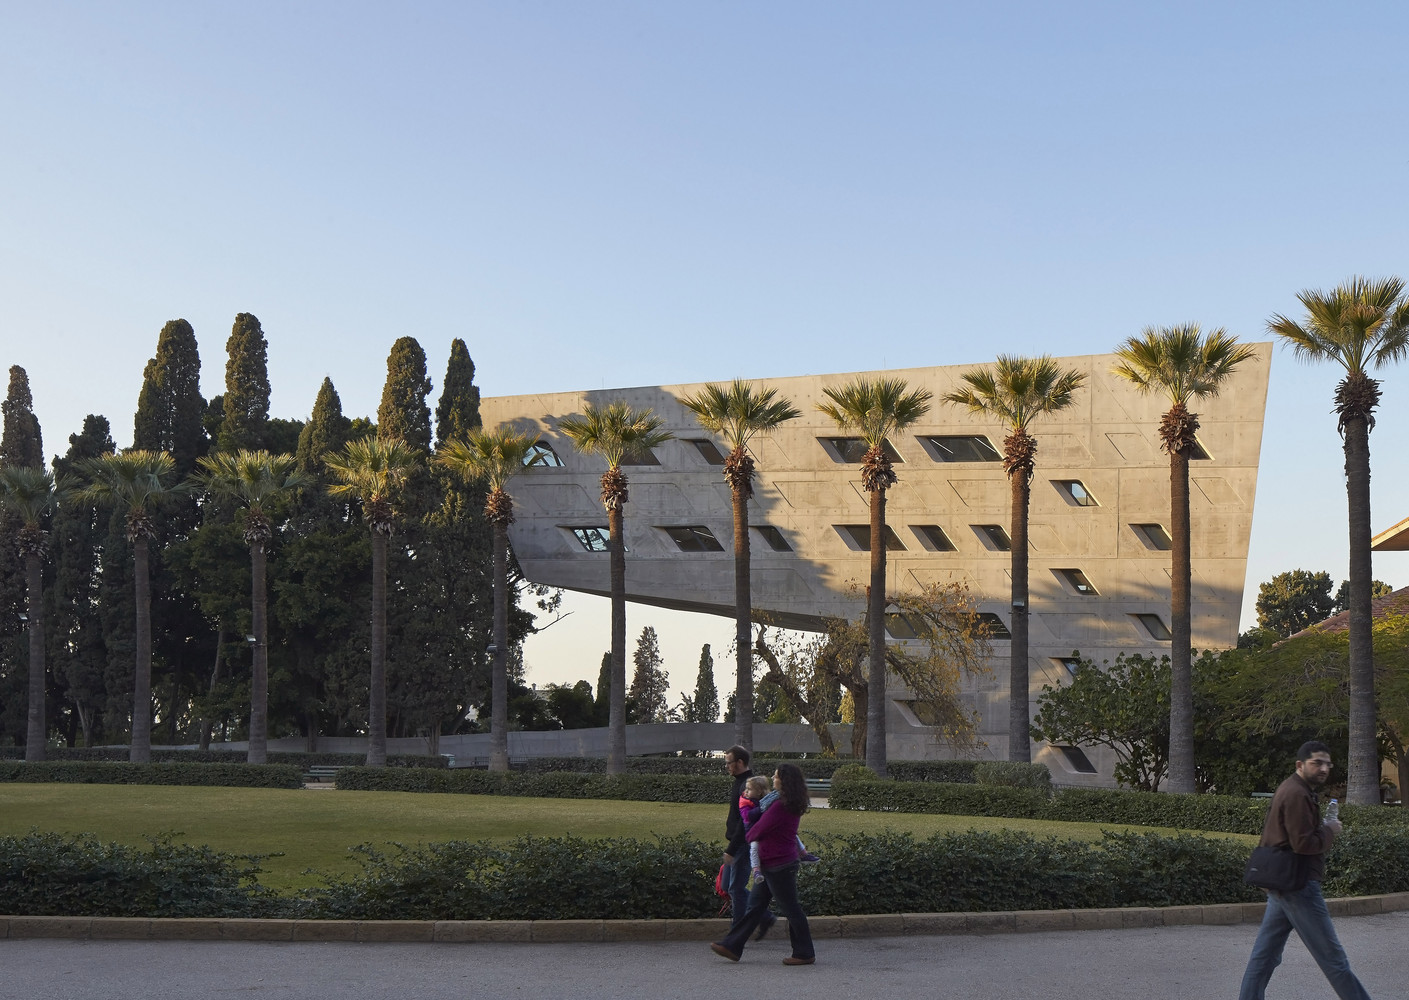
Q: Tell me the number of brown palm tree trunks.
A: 11